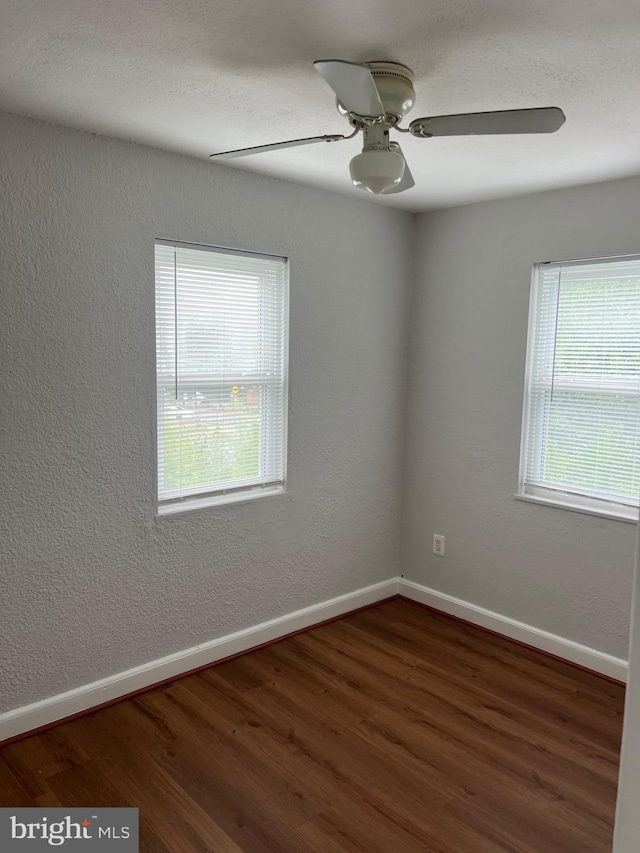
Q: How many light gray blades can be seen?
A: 4